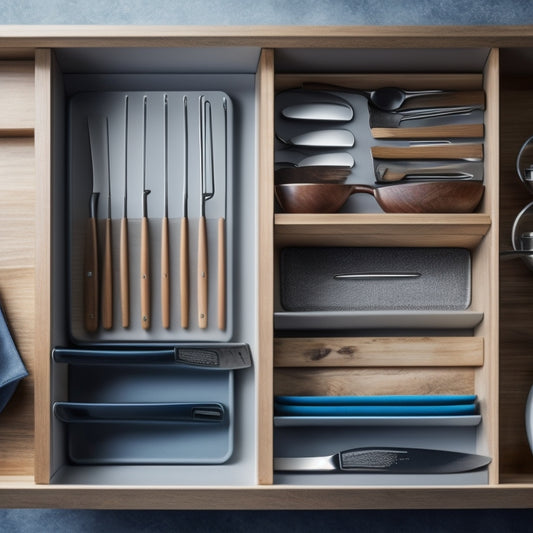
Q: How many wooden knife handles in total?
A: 8